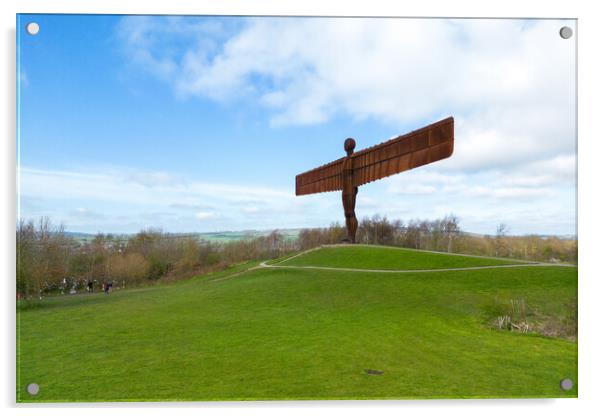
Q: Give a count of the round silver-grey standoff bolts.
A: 4